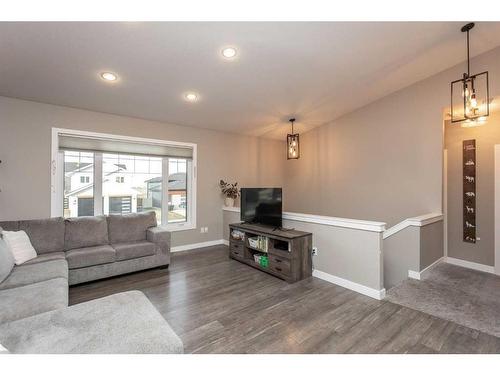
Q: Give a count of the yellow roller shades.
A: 0